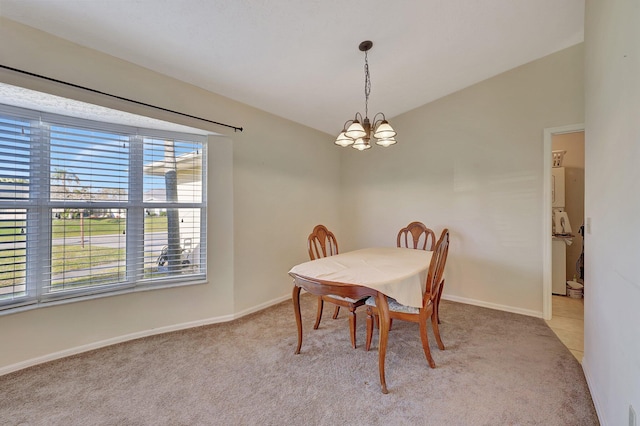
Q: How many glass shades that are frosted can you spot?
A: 5